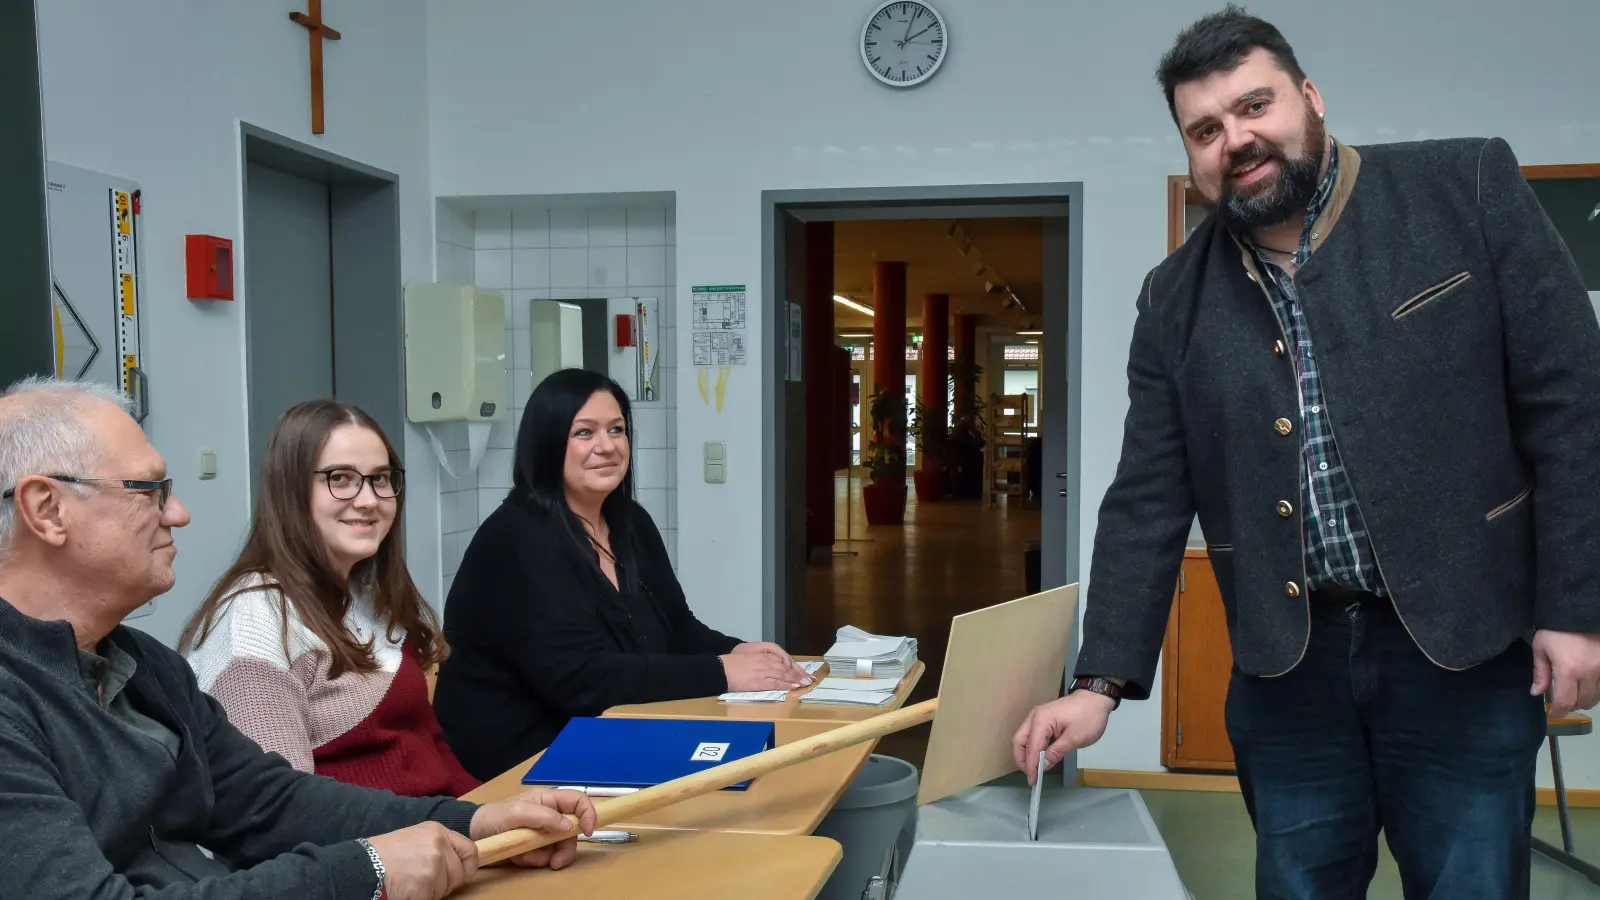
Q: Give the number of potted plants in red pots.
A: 2